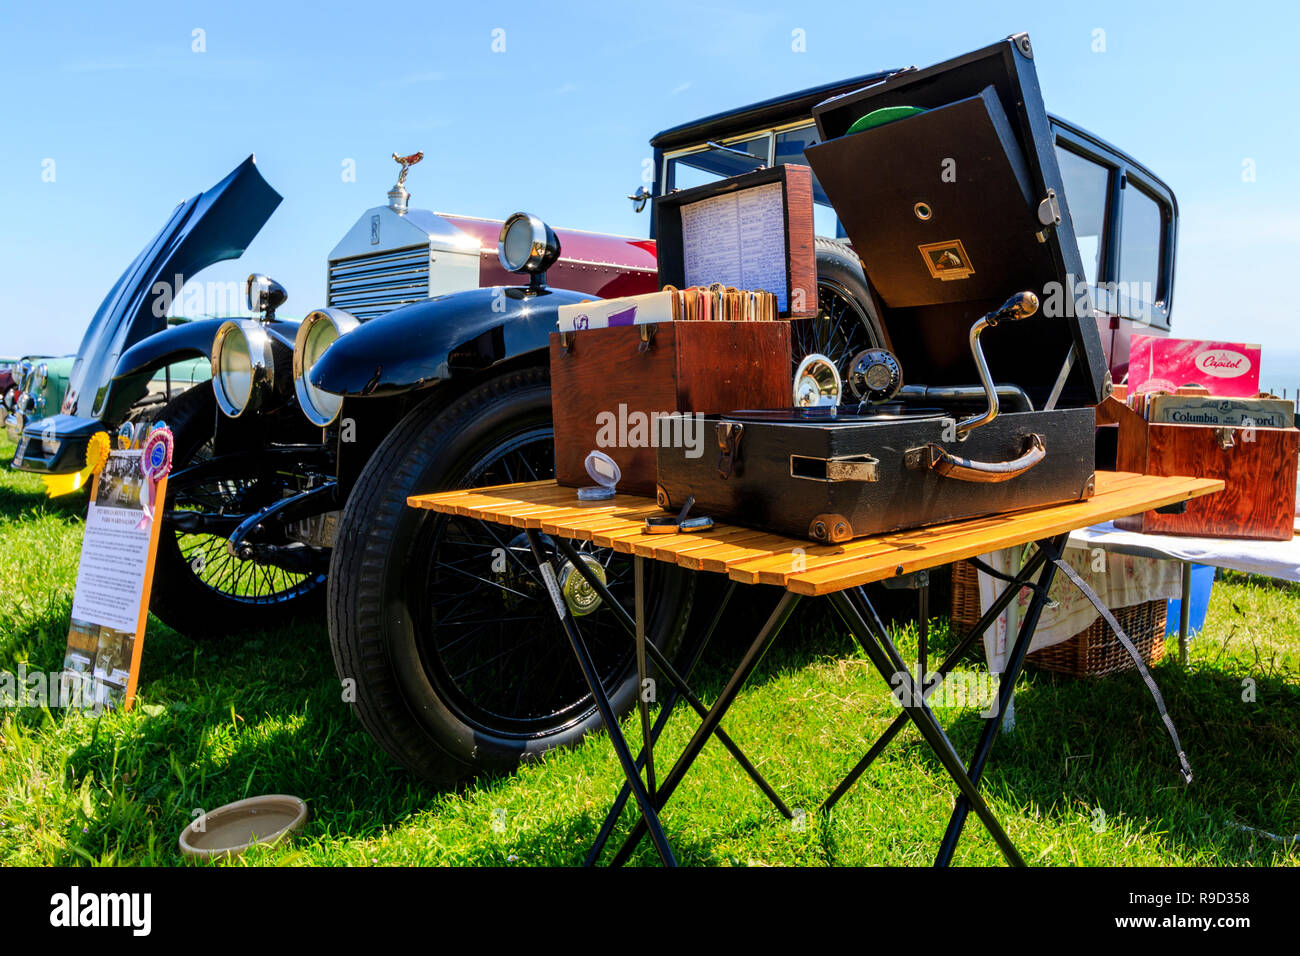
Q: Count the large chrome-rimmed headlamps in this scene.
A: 2